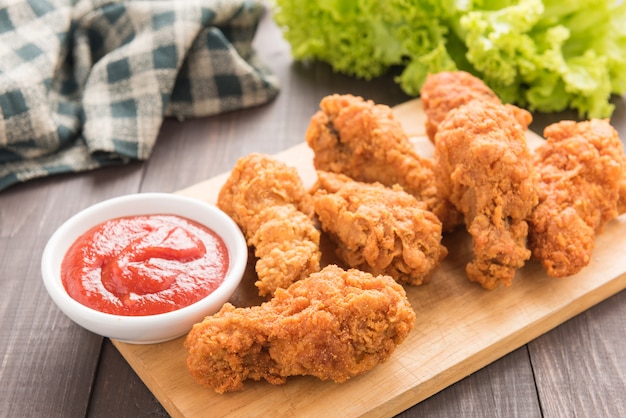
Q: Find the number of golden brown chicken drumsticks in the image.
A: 7